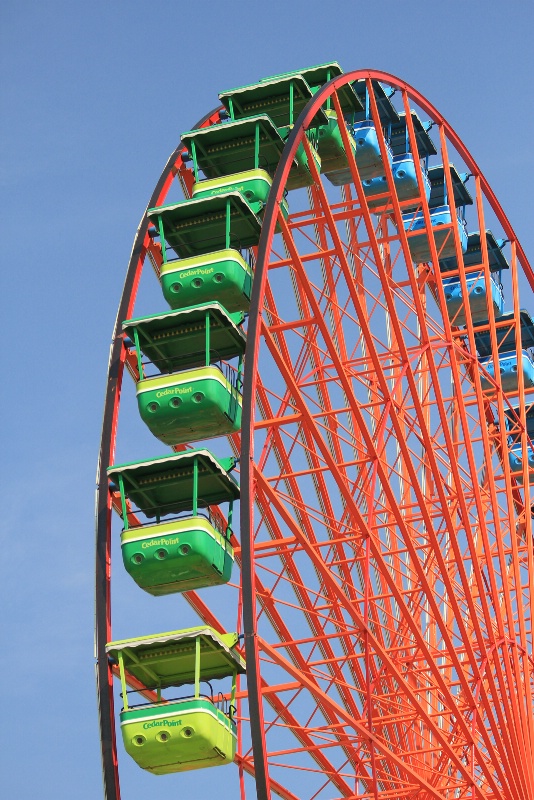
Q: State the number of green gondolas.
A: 7